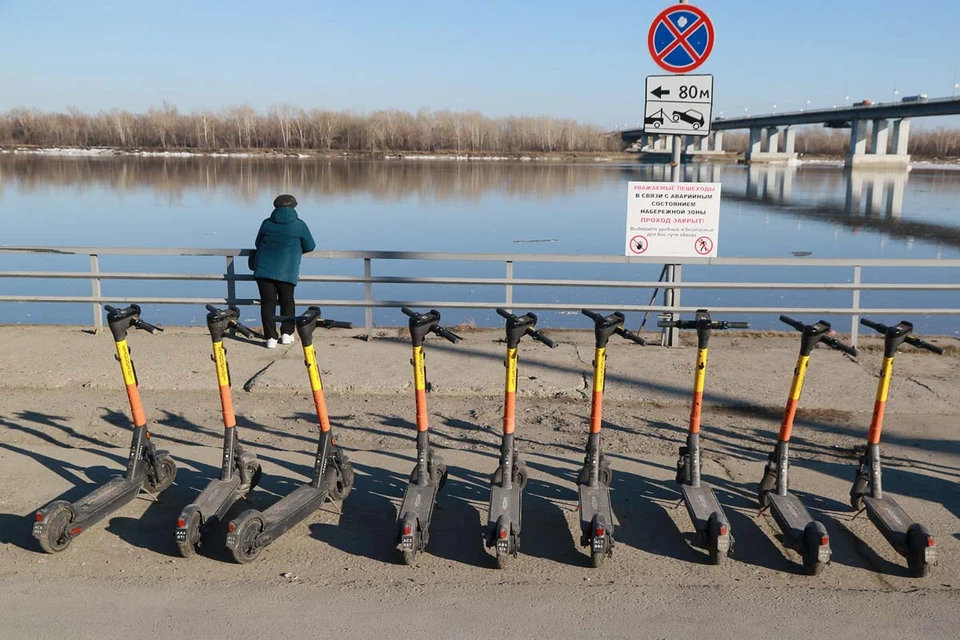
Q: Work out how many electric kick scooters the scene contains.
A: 9